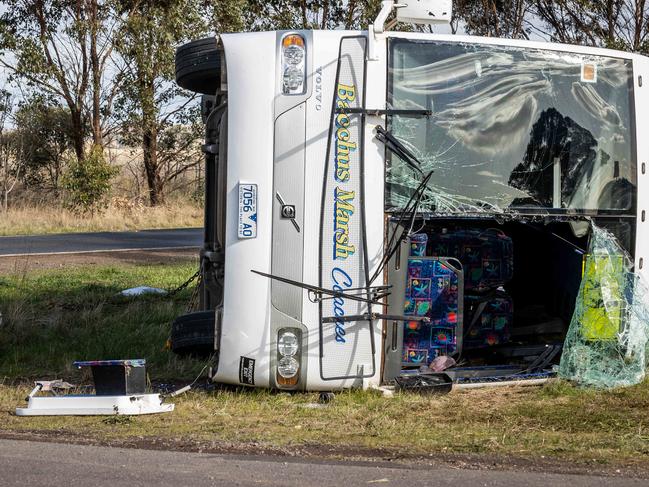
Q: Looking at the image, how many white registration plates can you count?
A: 1